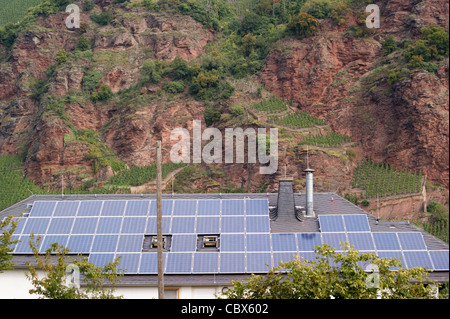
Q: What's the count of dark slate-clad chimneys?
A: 1